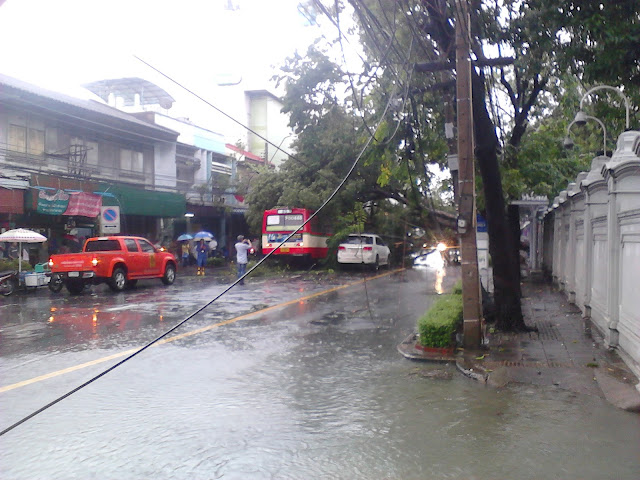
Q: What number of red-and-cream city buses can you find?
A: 1